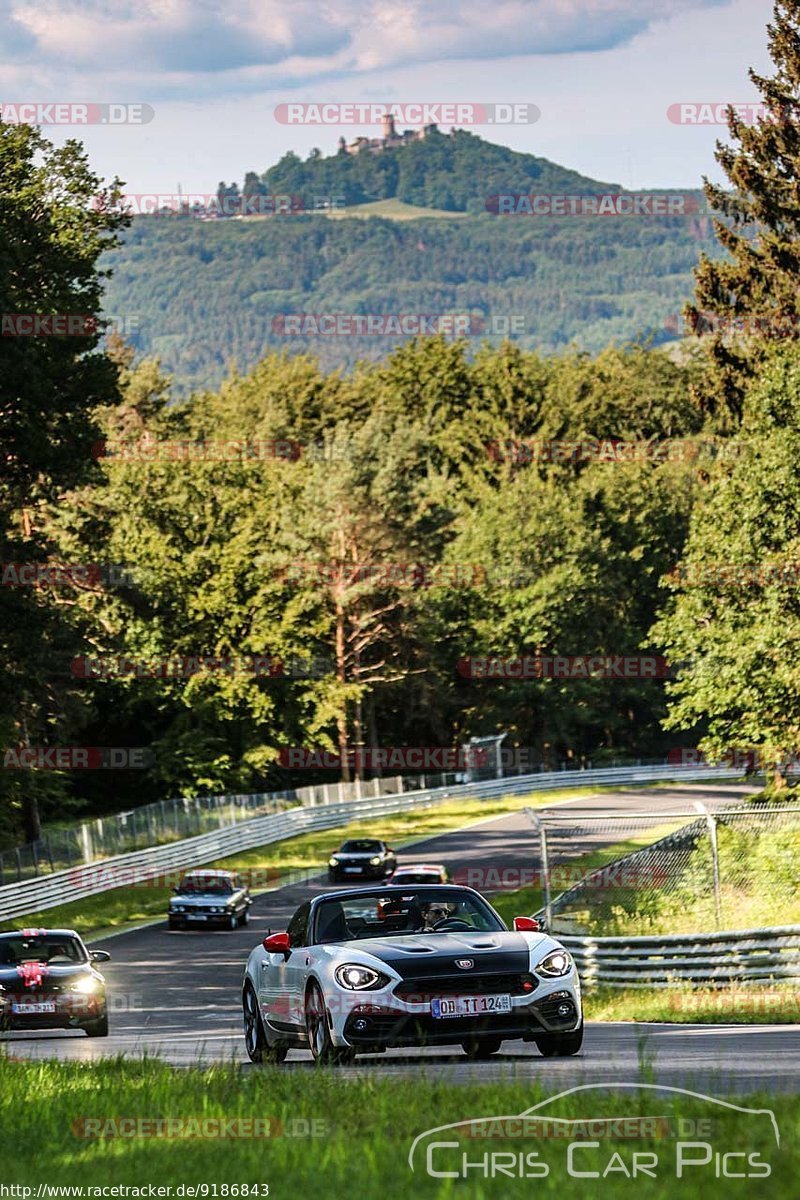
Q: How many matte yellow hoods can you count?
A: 0